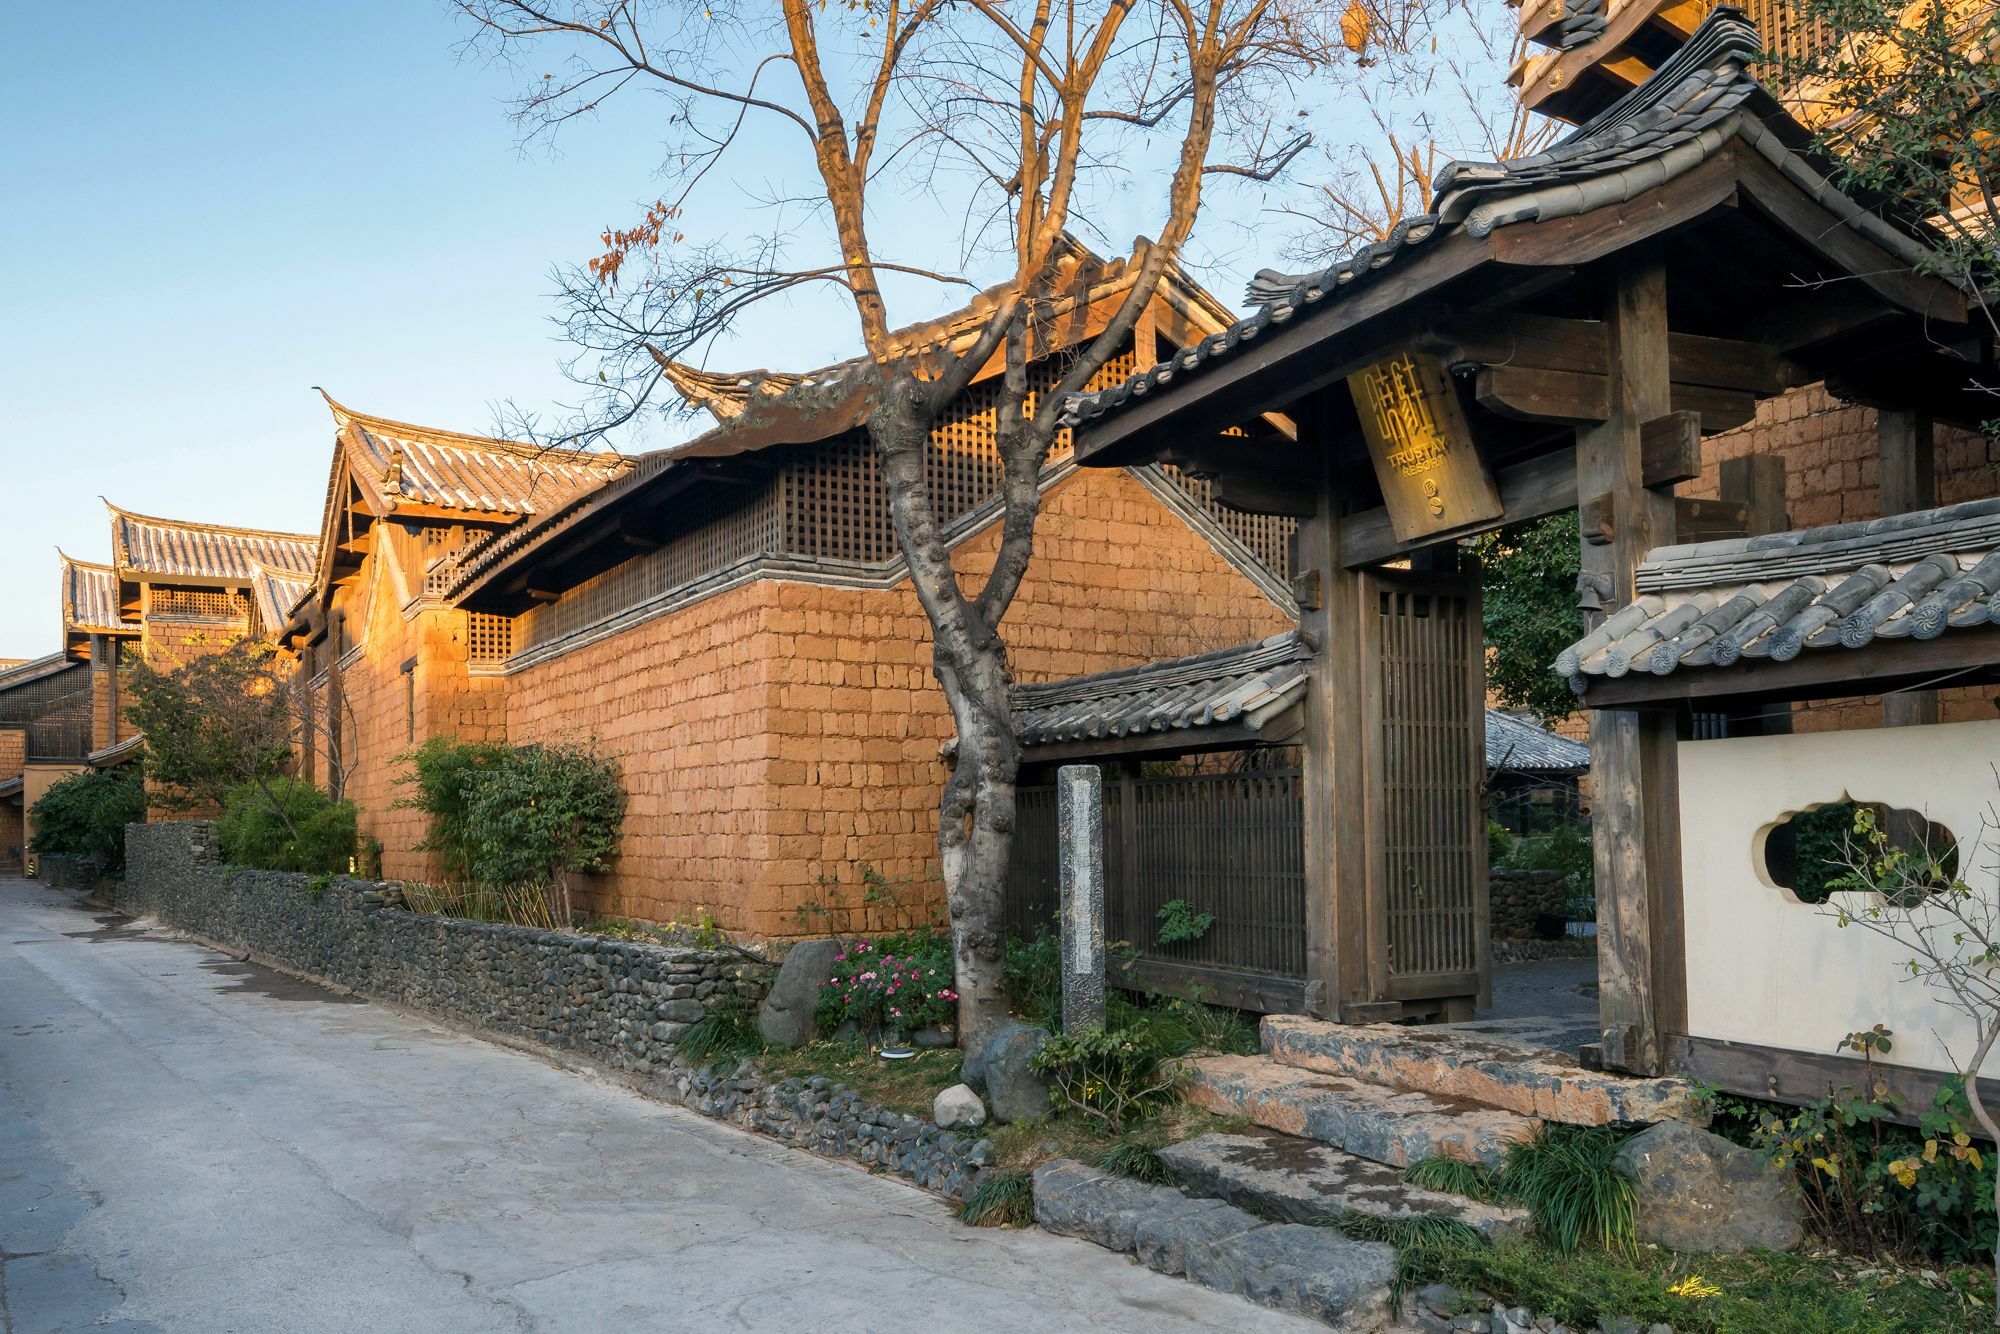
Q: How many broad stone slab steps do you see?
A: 4